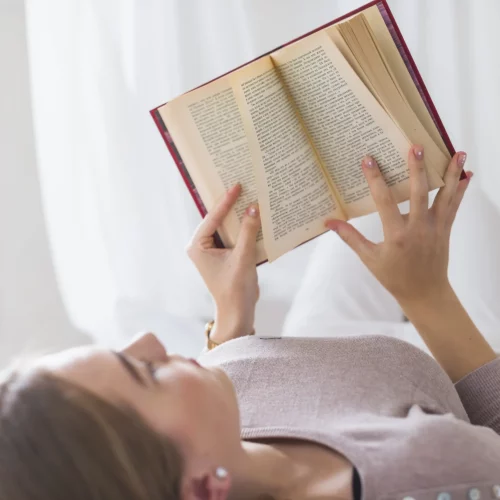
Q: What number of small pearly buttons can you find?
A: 4